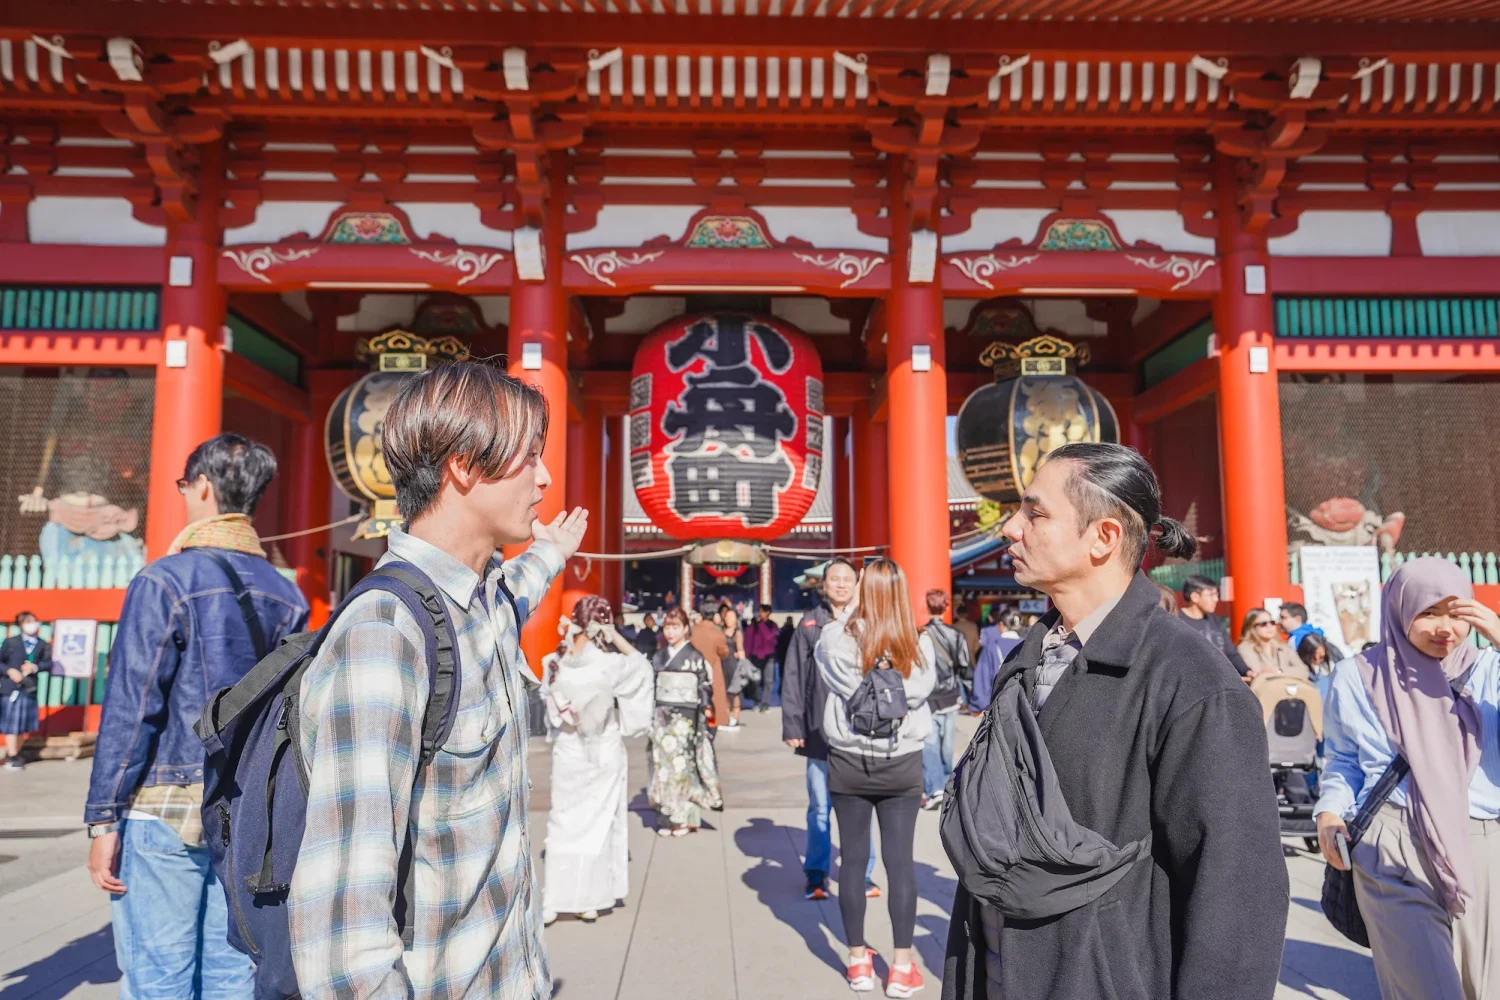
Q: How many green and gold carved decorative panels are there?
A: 3